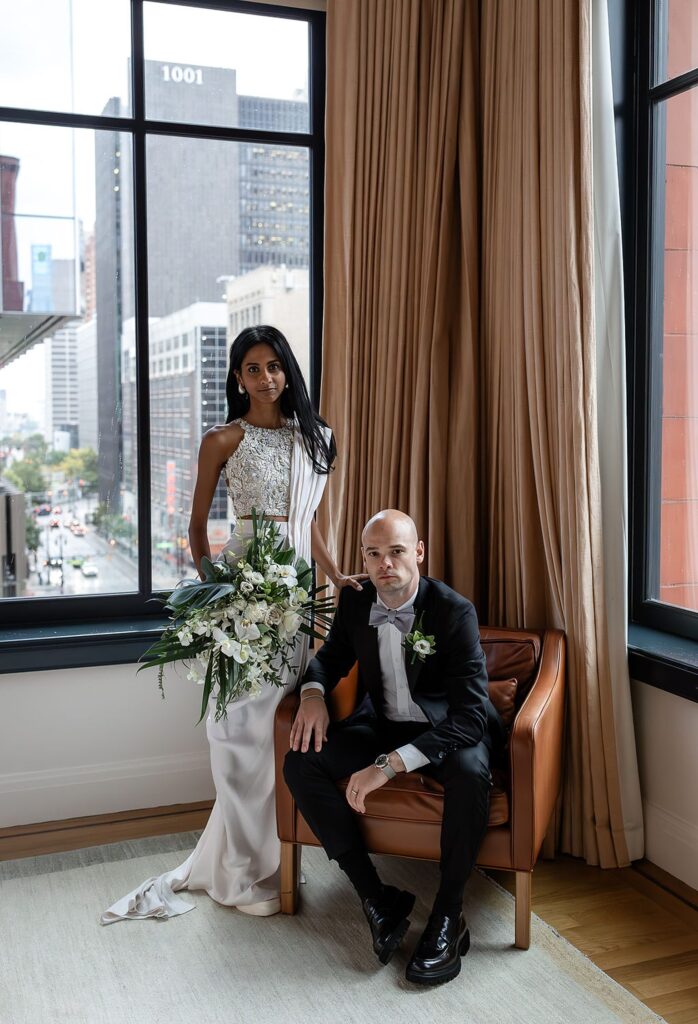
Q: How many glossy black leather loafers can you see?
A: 2